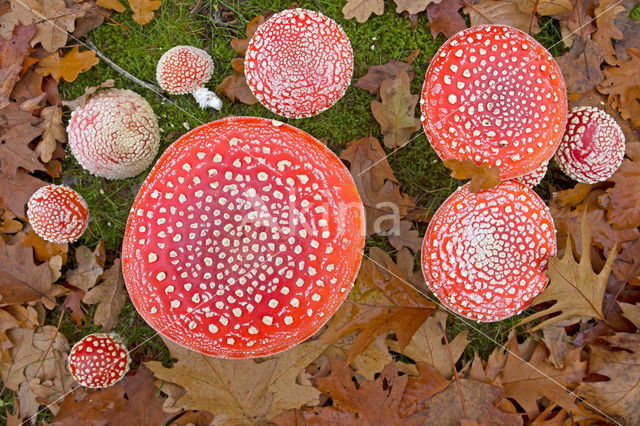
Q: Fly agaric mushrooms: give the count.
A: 10